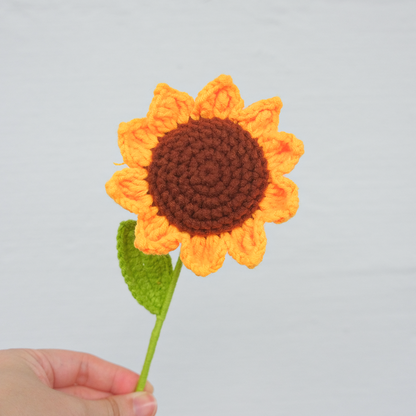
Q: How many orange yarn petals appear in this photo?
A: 10